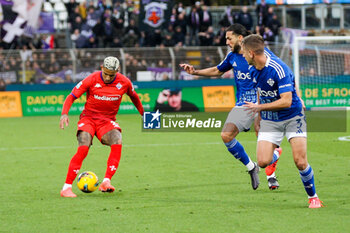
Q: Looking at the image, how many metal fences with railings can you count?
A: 1